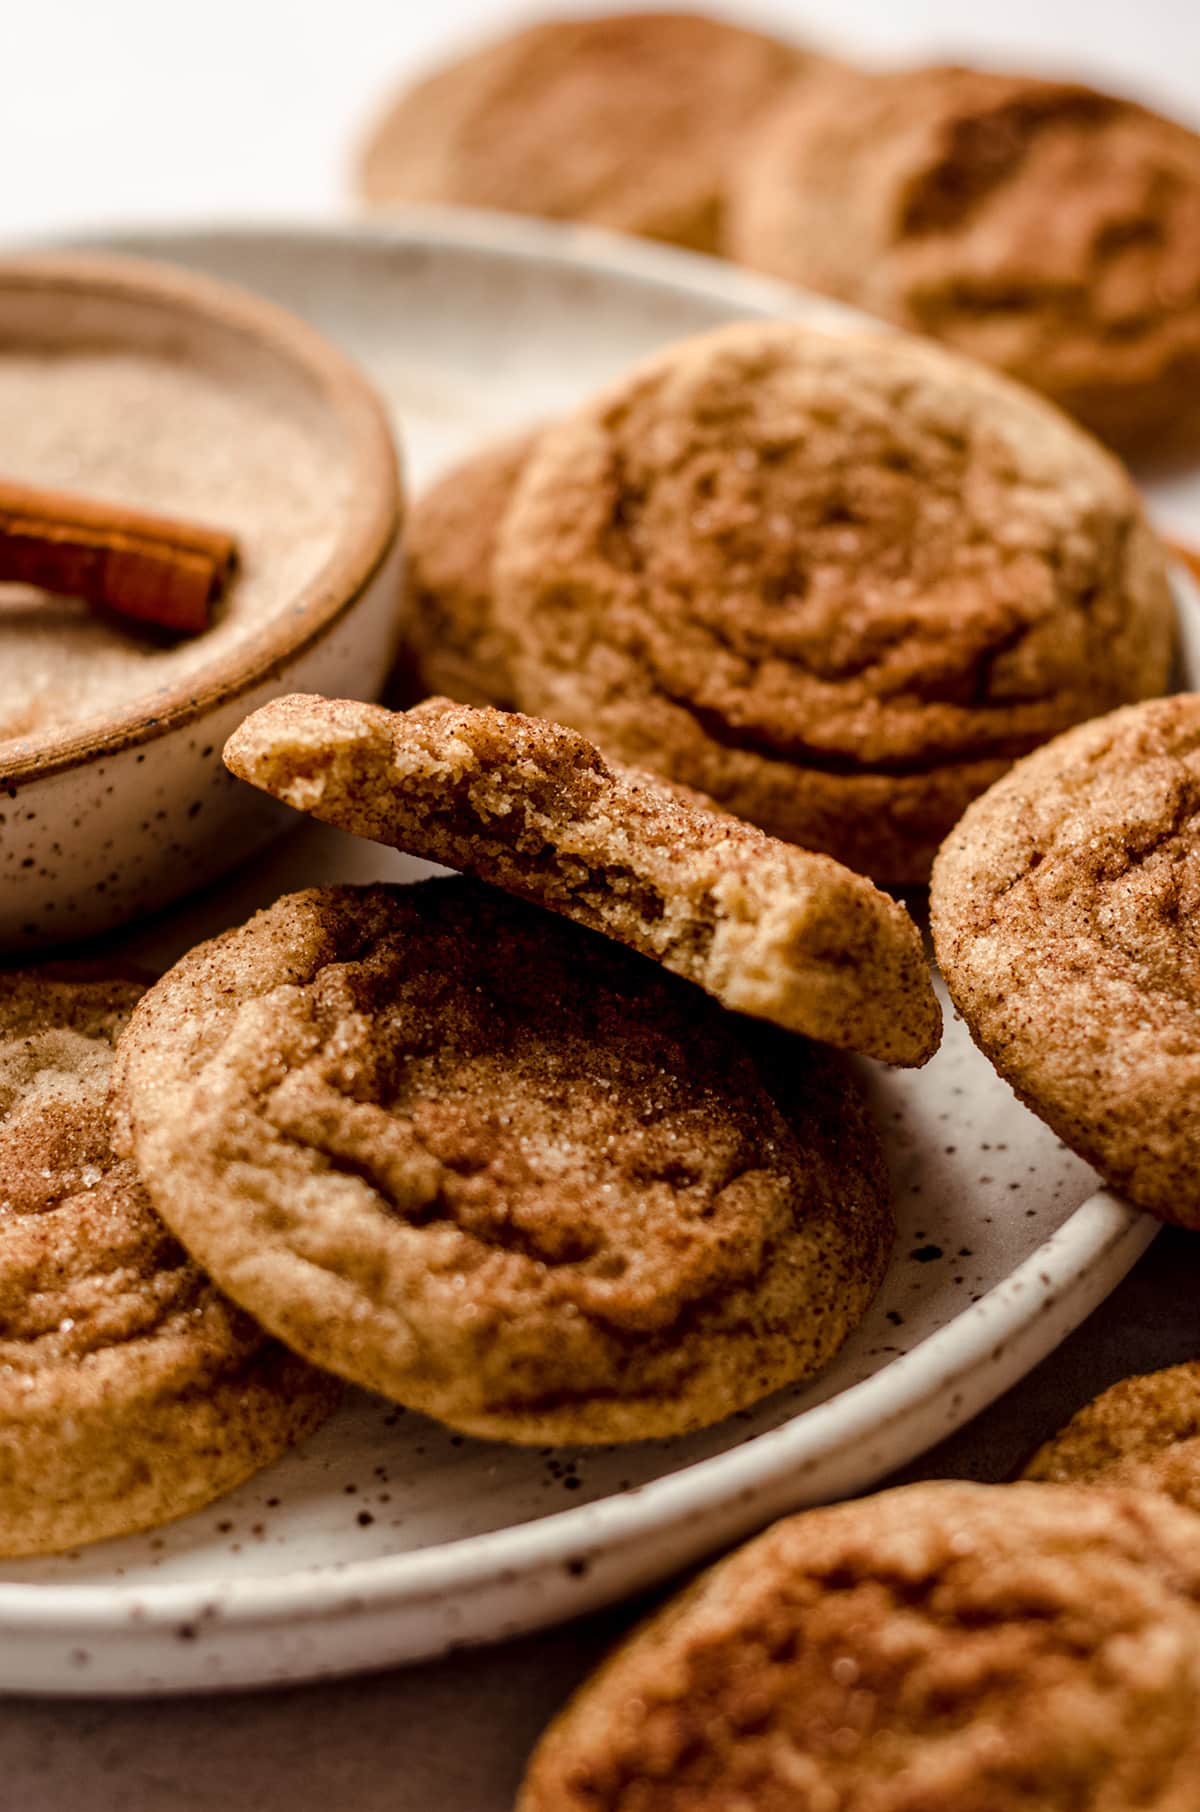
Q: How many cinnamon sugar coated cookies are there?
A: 10